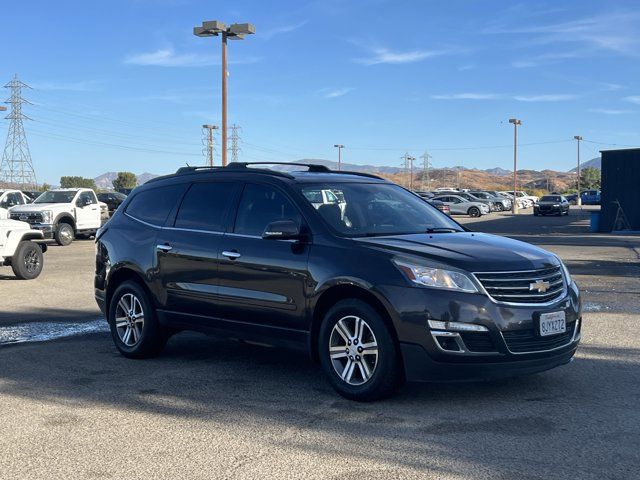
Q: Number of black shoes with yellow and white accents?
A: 0